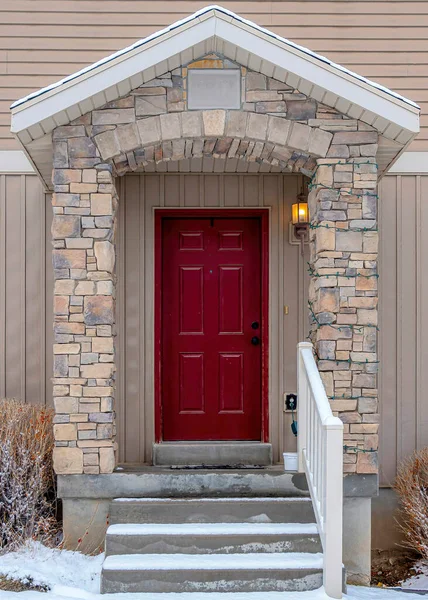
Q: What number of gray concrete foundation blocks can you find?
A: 2